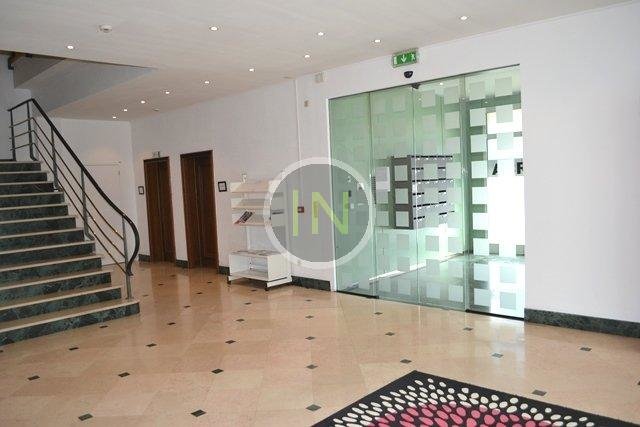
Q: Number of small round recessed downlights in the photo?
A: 12